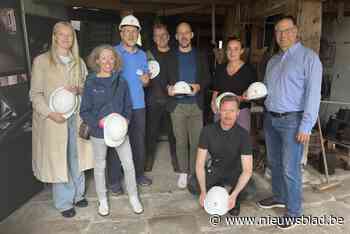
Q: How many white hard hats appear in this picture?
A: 8